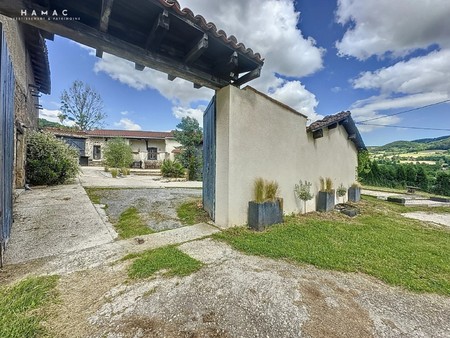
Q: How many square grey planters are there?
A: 3